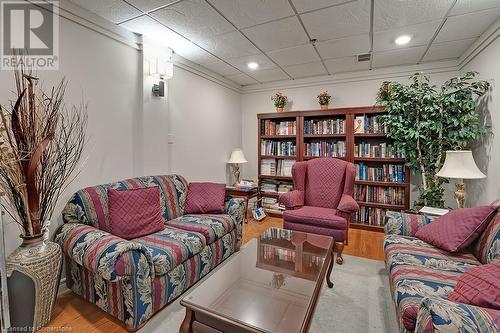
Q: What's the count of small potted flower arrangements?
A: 2